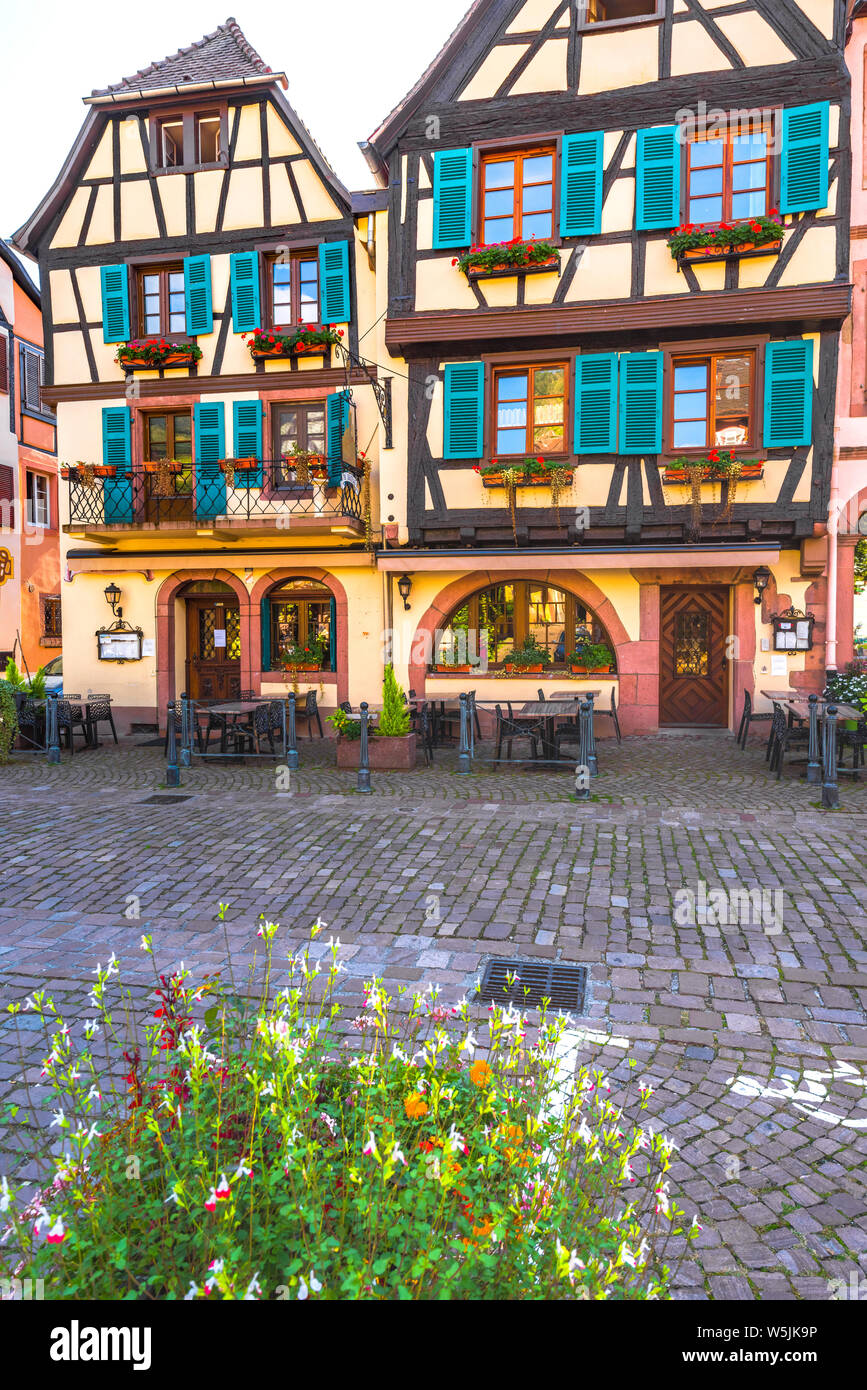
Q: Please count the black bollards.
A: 10